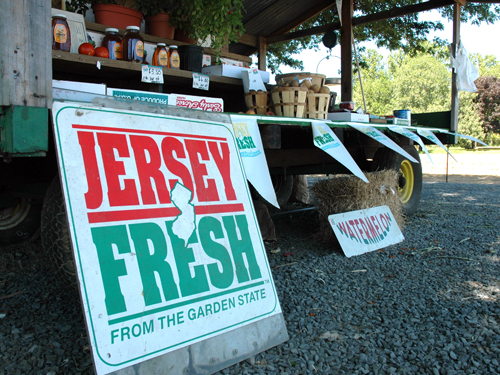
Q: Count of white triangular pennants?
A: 6